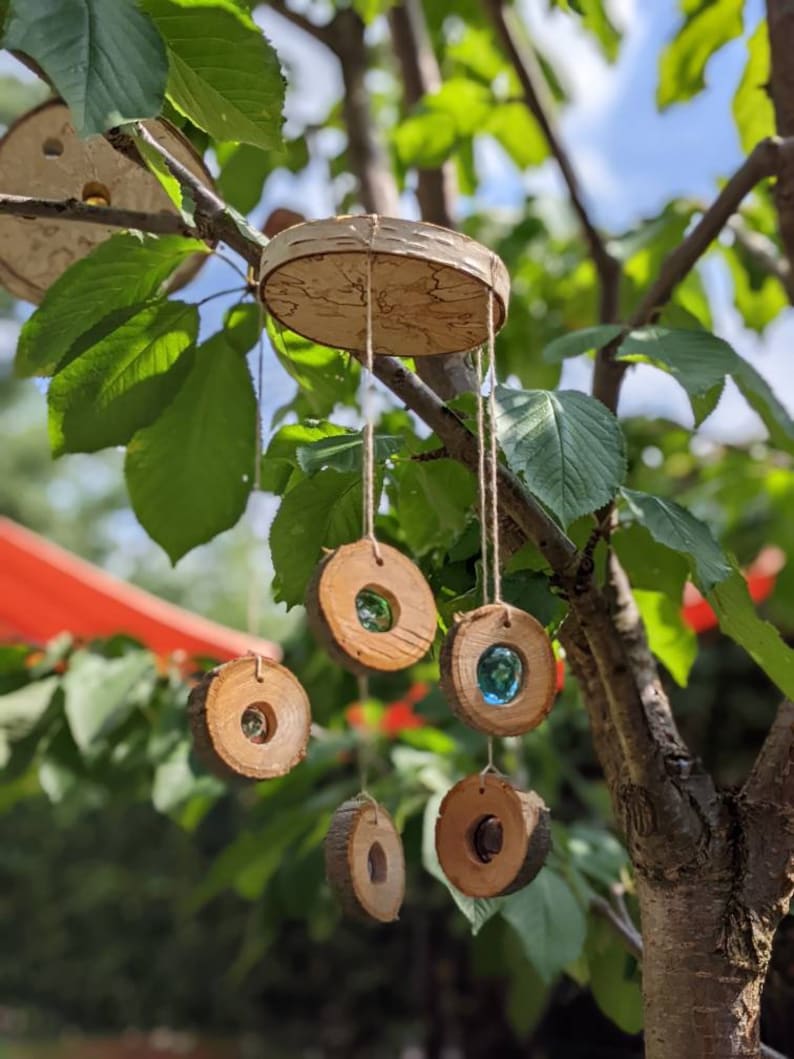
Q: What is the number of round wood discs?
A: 7